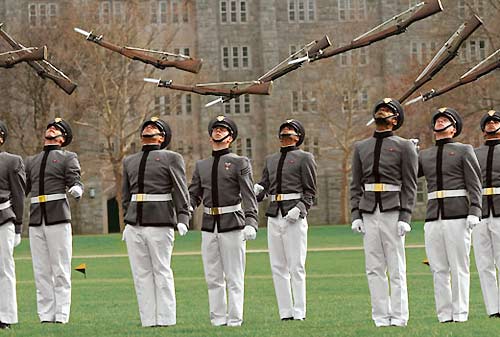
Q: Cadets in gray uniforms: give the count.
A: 8